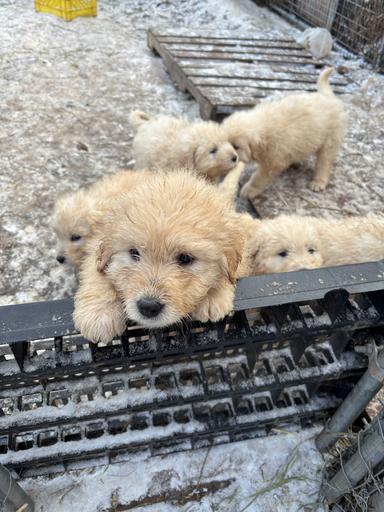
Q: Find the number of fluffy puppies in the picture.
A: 5